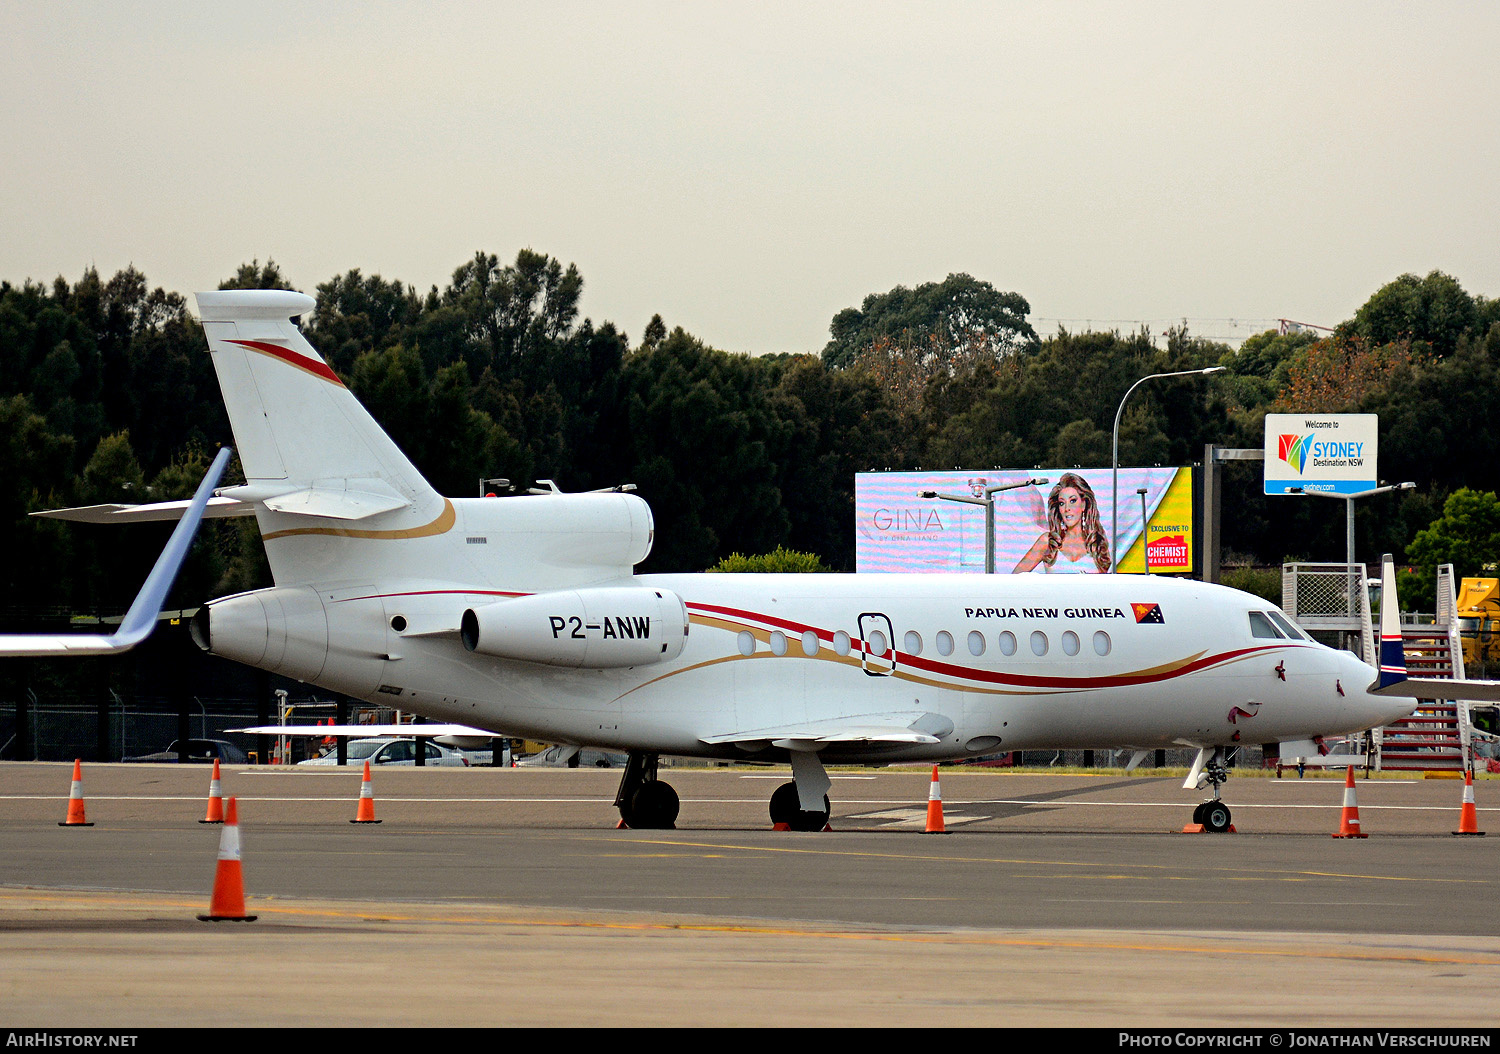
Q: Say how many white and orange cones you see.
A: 7